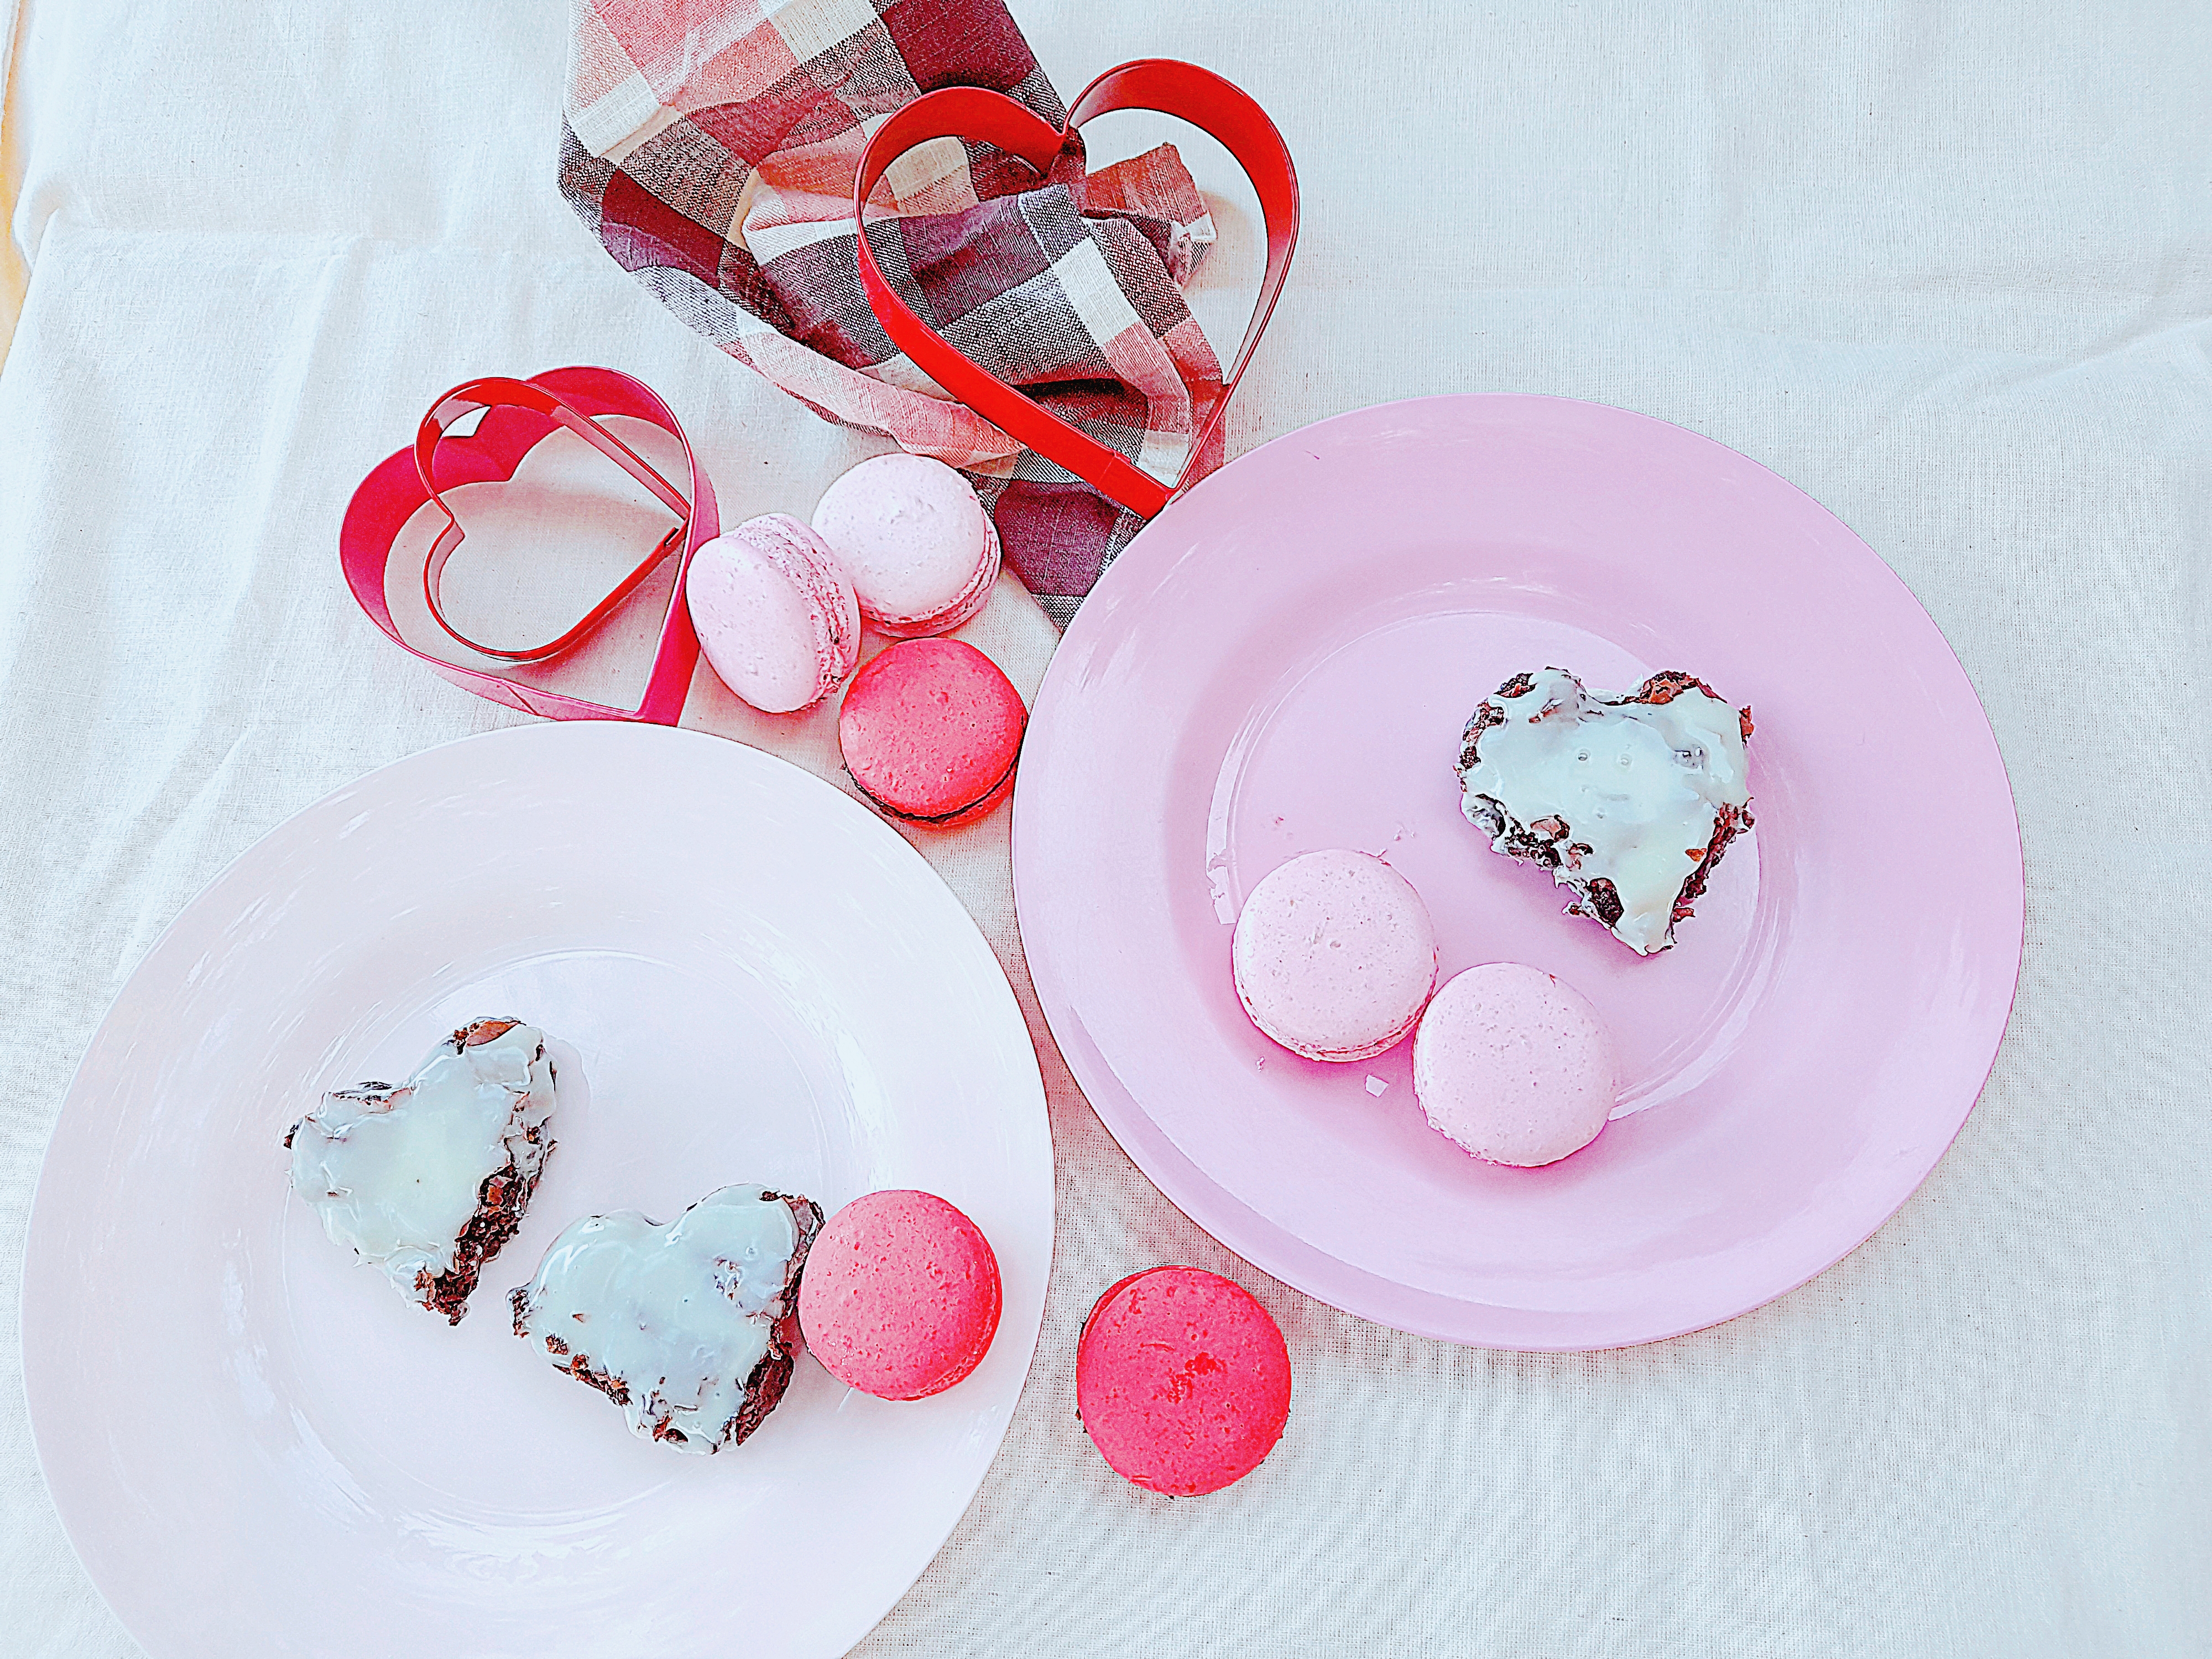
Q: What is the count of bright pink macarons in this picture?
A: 3